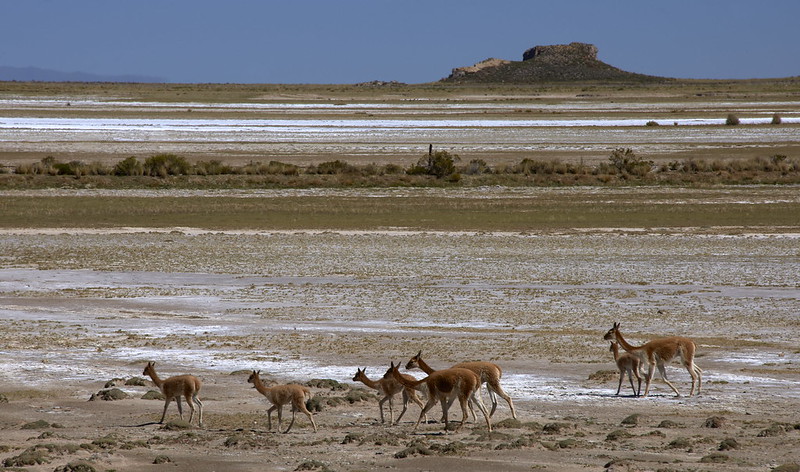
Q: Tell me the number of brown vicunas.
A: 7